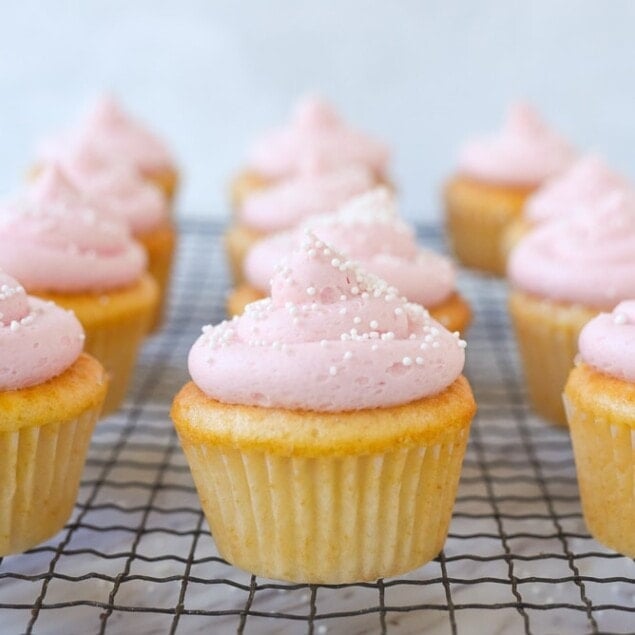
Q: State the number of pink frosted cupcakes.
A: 12